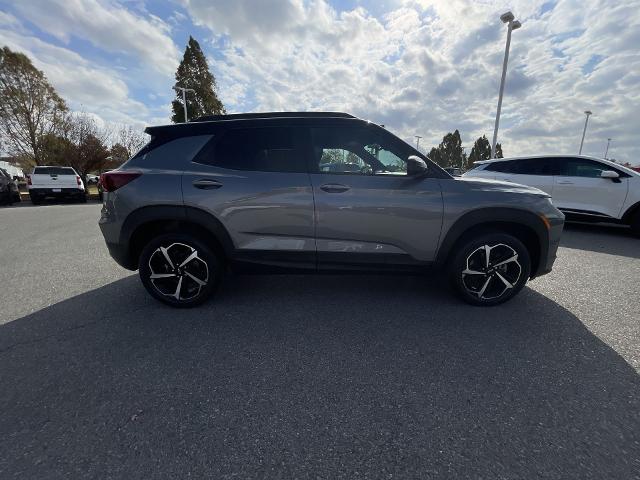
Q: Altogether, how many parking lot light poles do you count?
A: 5